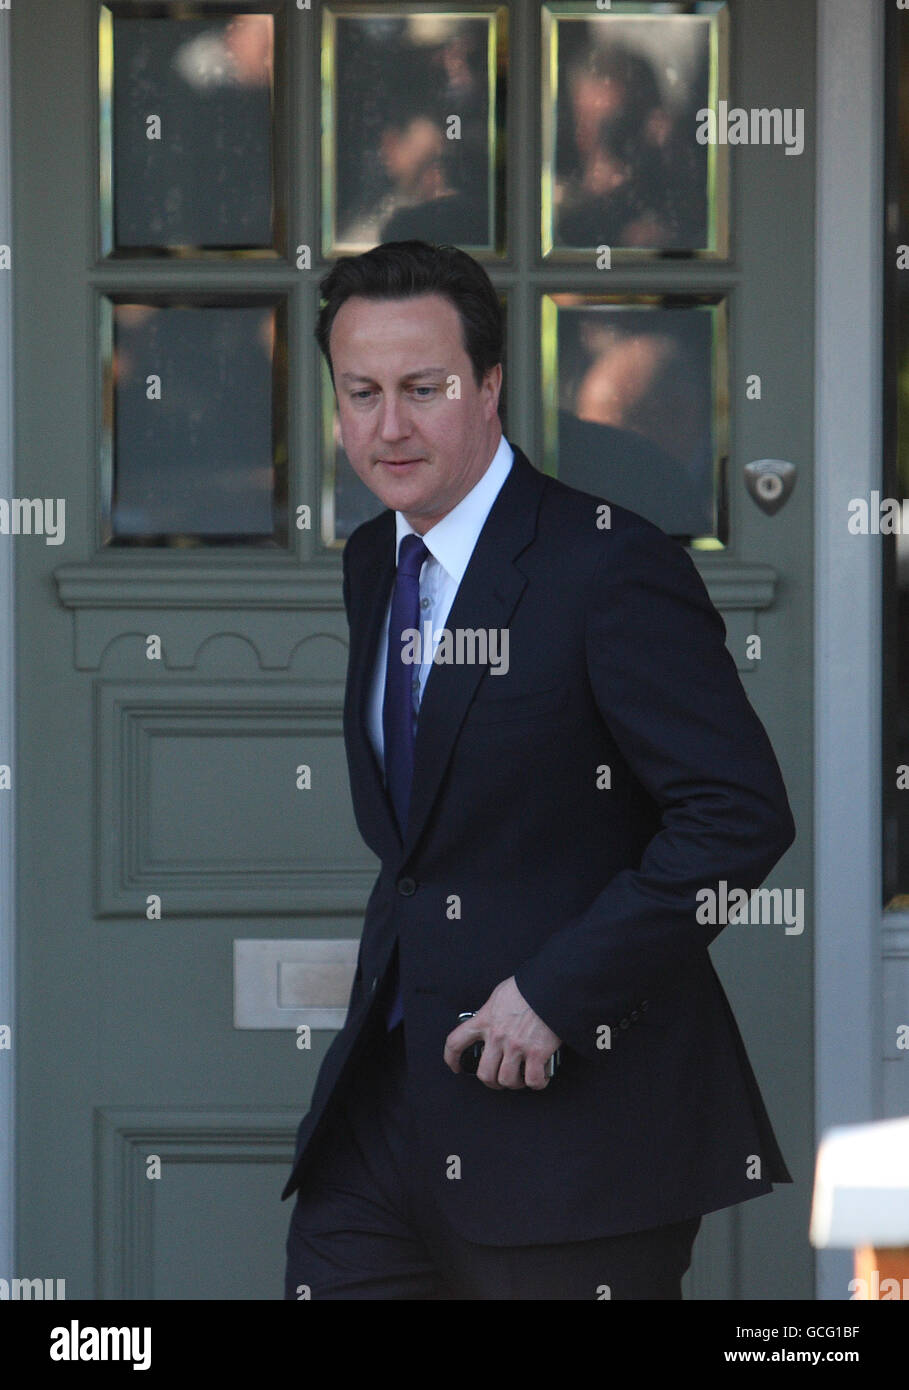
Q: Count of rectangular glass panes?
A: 6